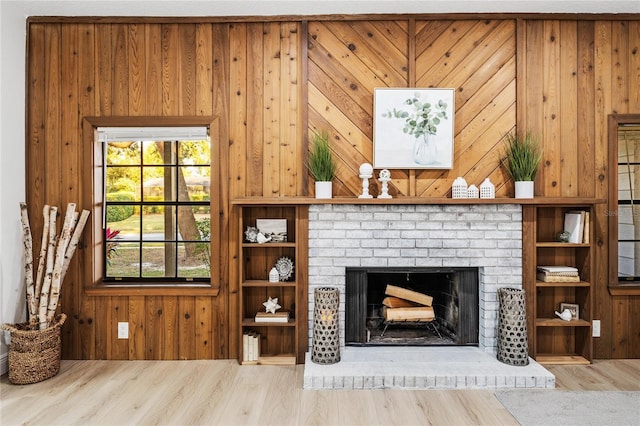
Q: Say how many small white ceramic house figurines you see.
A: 4